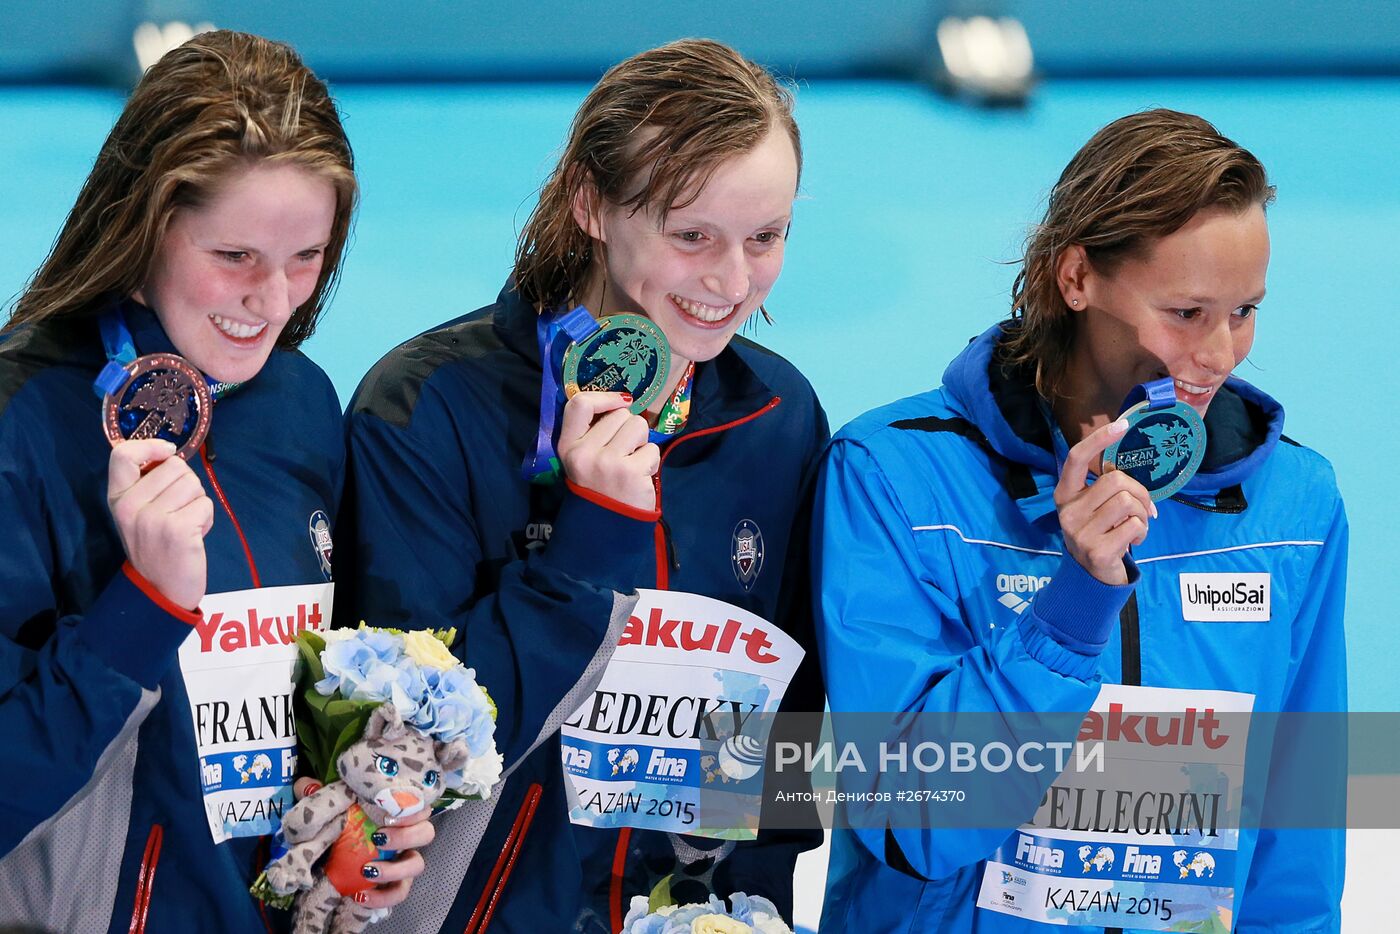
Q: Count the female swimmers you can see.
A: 3